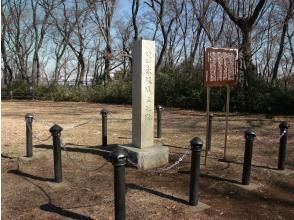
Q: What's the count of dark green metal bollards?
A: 9